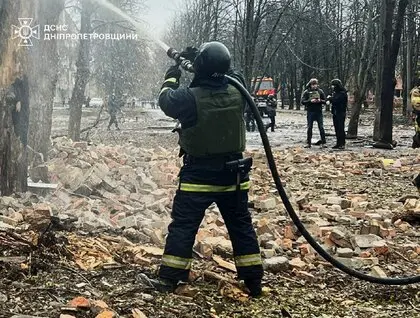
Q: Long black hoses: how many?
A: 1